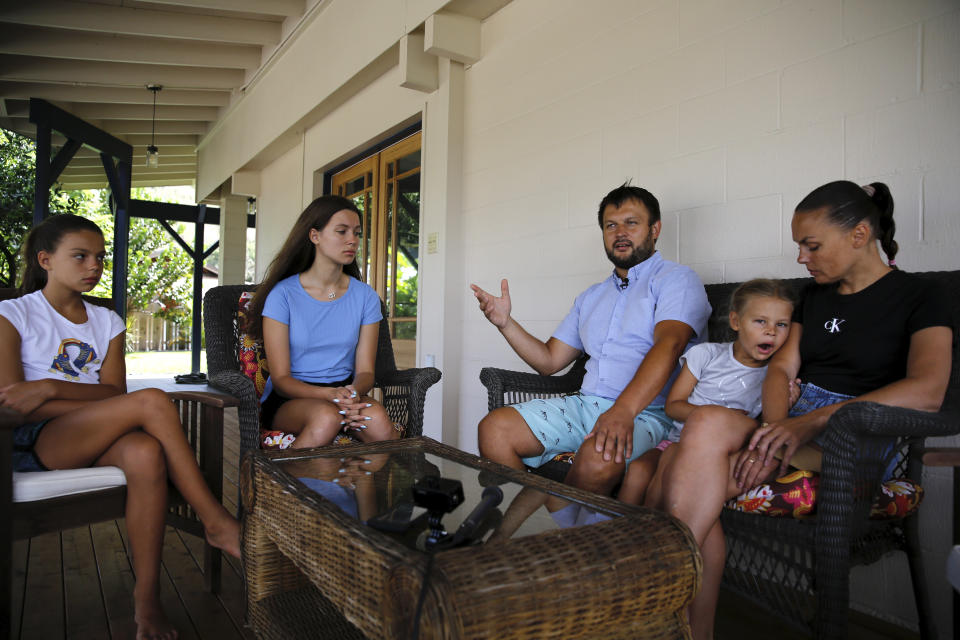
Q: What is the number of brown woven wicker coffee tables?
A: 1